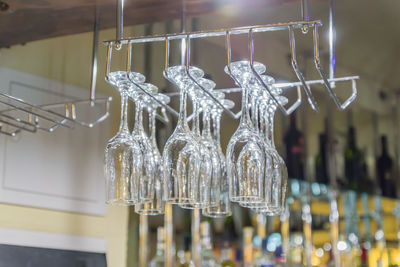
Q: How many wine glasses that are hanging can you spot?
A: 11